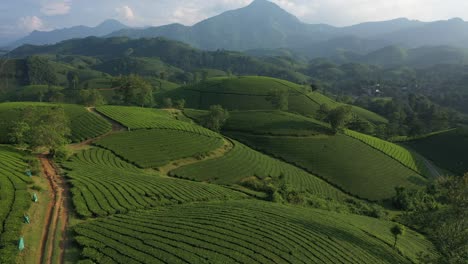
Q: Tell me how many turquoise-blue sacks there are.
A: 4